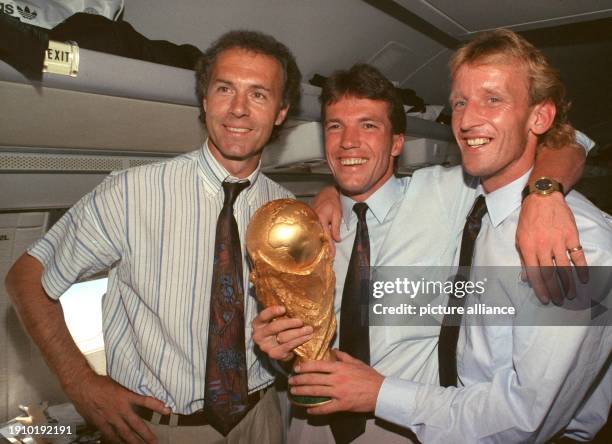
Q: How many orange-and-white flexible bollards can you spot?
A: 0